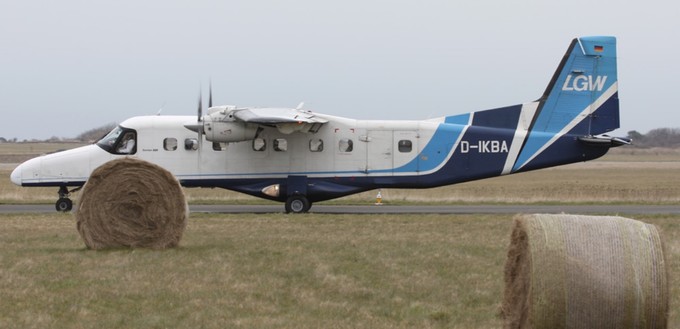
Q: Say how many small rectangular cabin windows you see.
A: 8